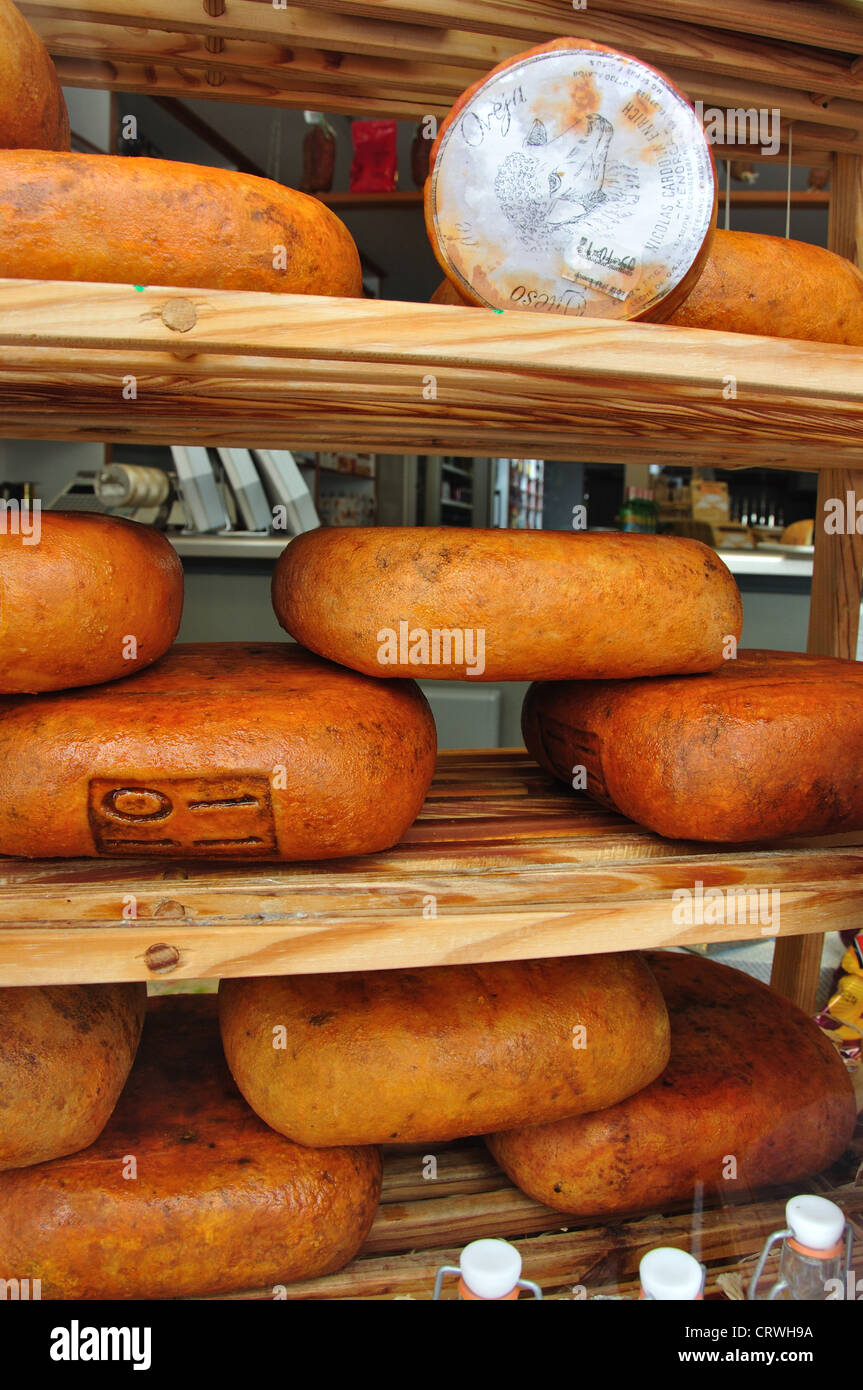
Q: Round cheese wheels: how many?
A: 12